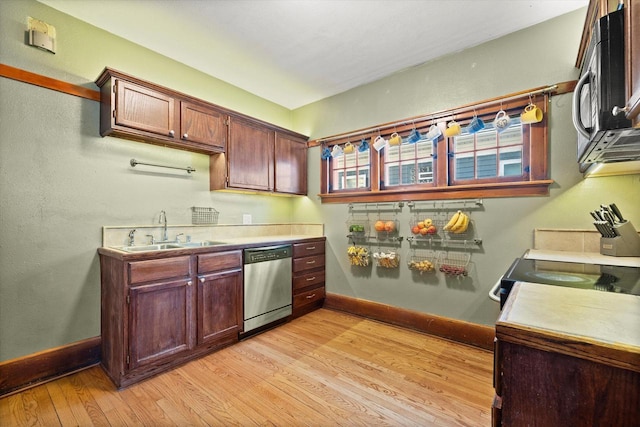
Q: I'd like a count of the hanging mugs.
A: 12